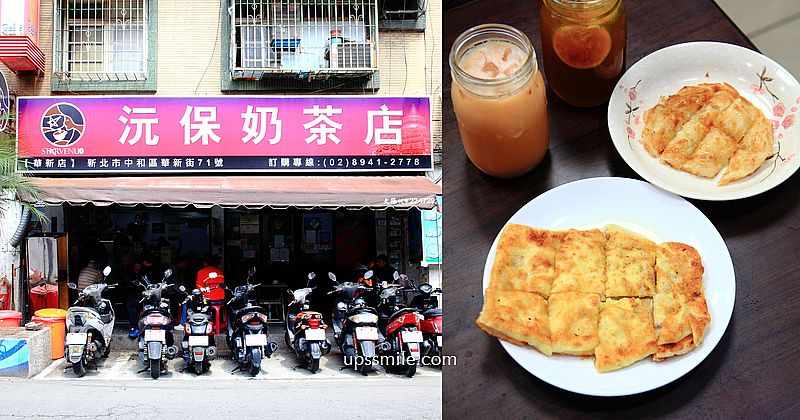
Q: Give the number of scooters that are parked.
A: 8